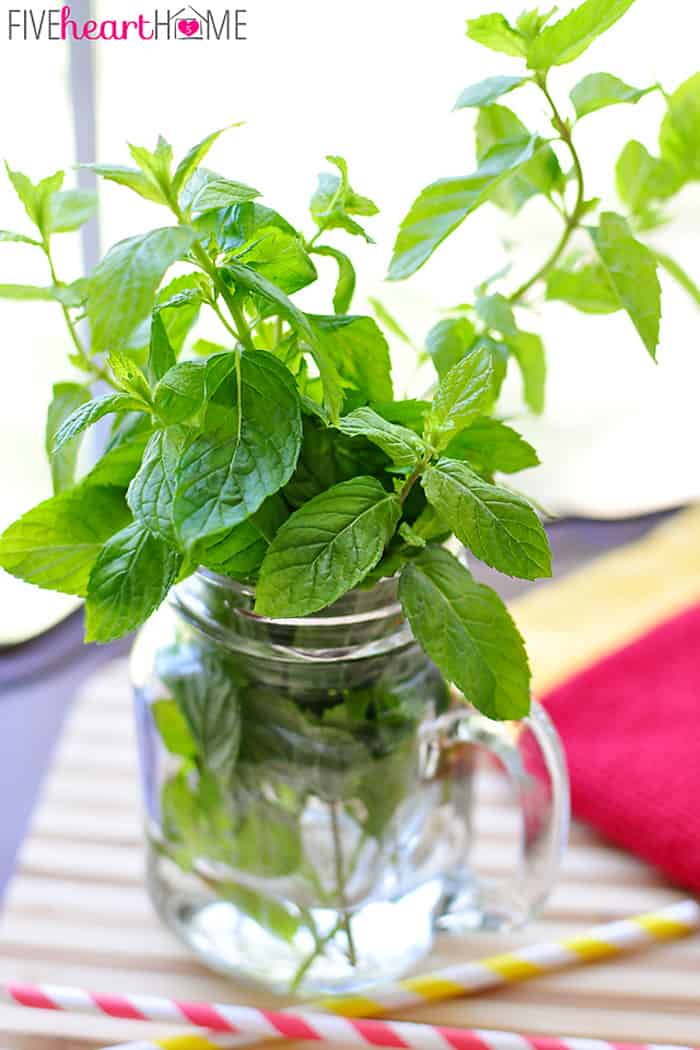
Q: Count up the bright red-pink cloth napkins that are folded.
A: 1